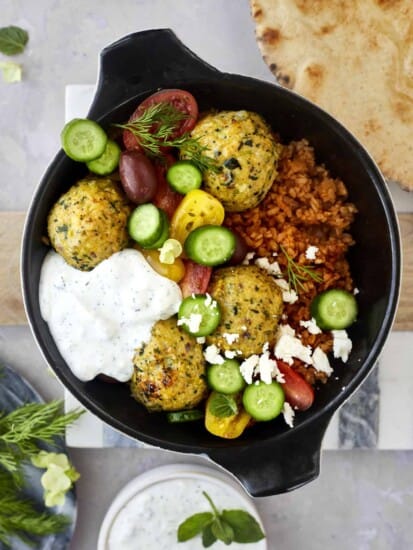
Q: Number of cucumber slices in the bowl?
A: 11